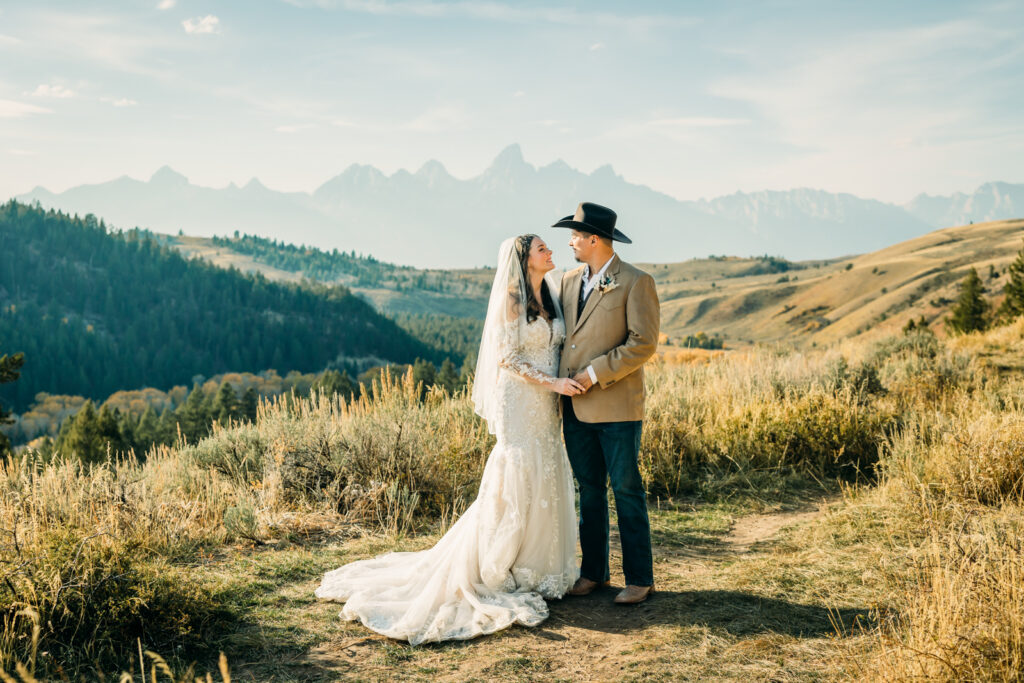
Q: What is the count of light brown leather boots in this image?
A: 2